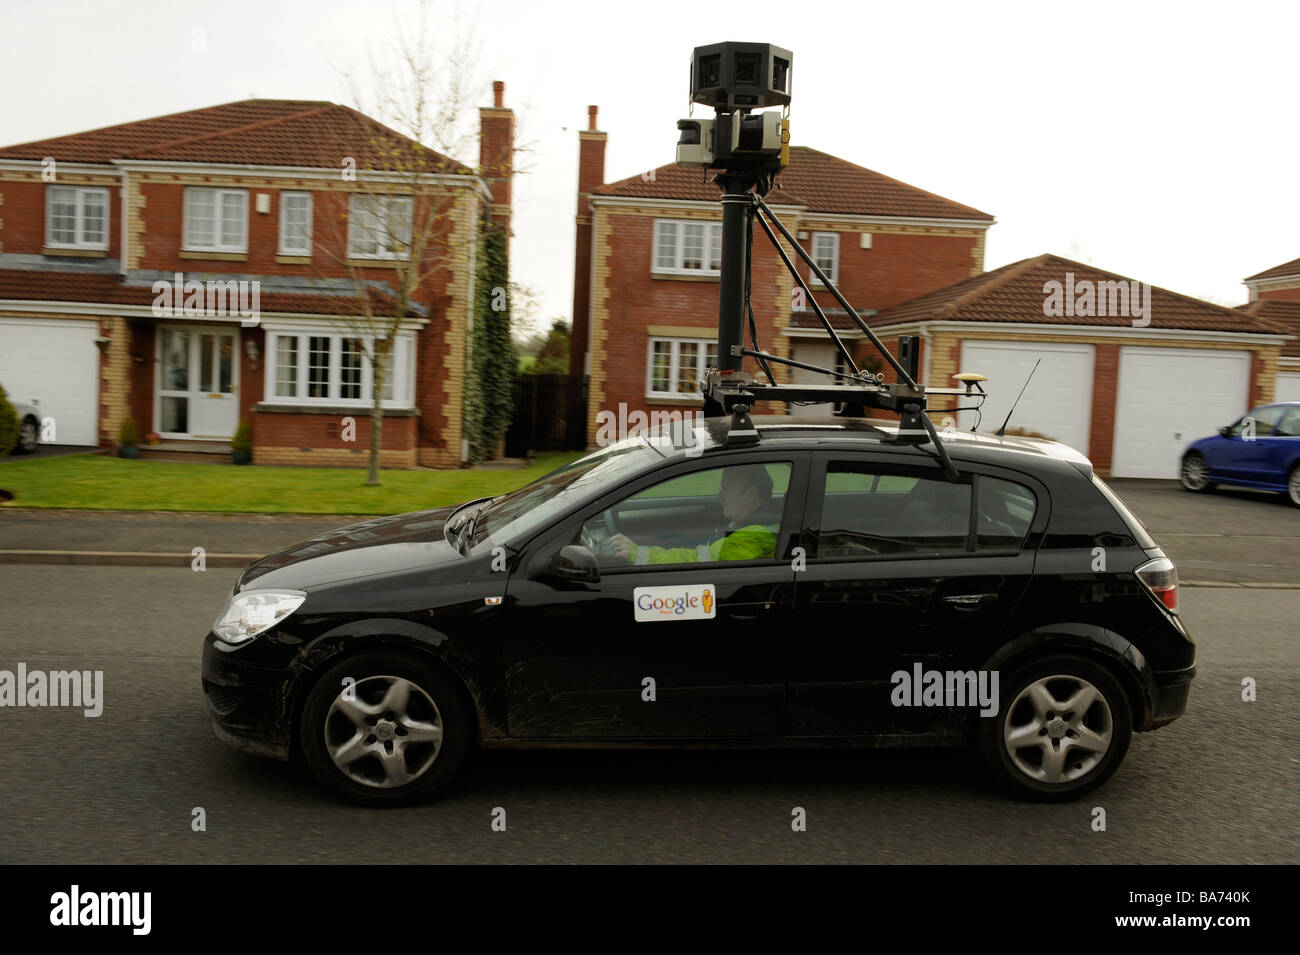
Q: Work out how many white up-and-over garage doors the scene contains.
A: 4